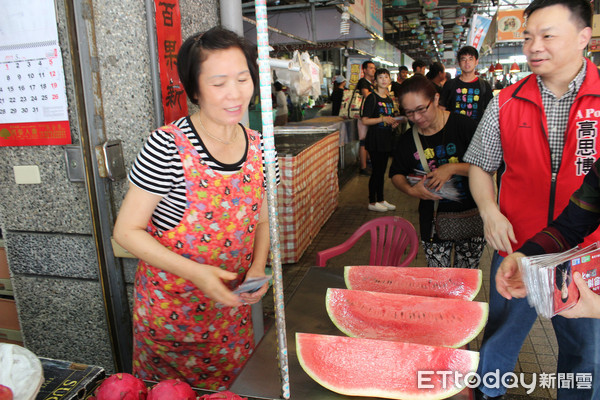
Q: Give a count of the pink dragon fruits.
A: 3